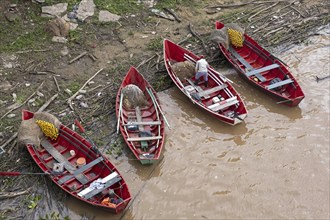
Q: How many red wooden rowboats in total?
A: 4